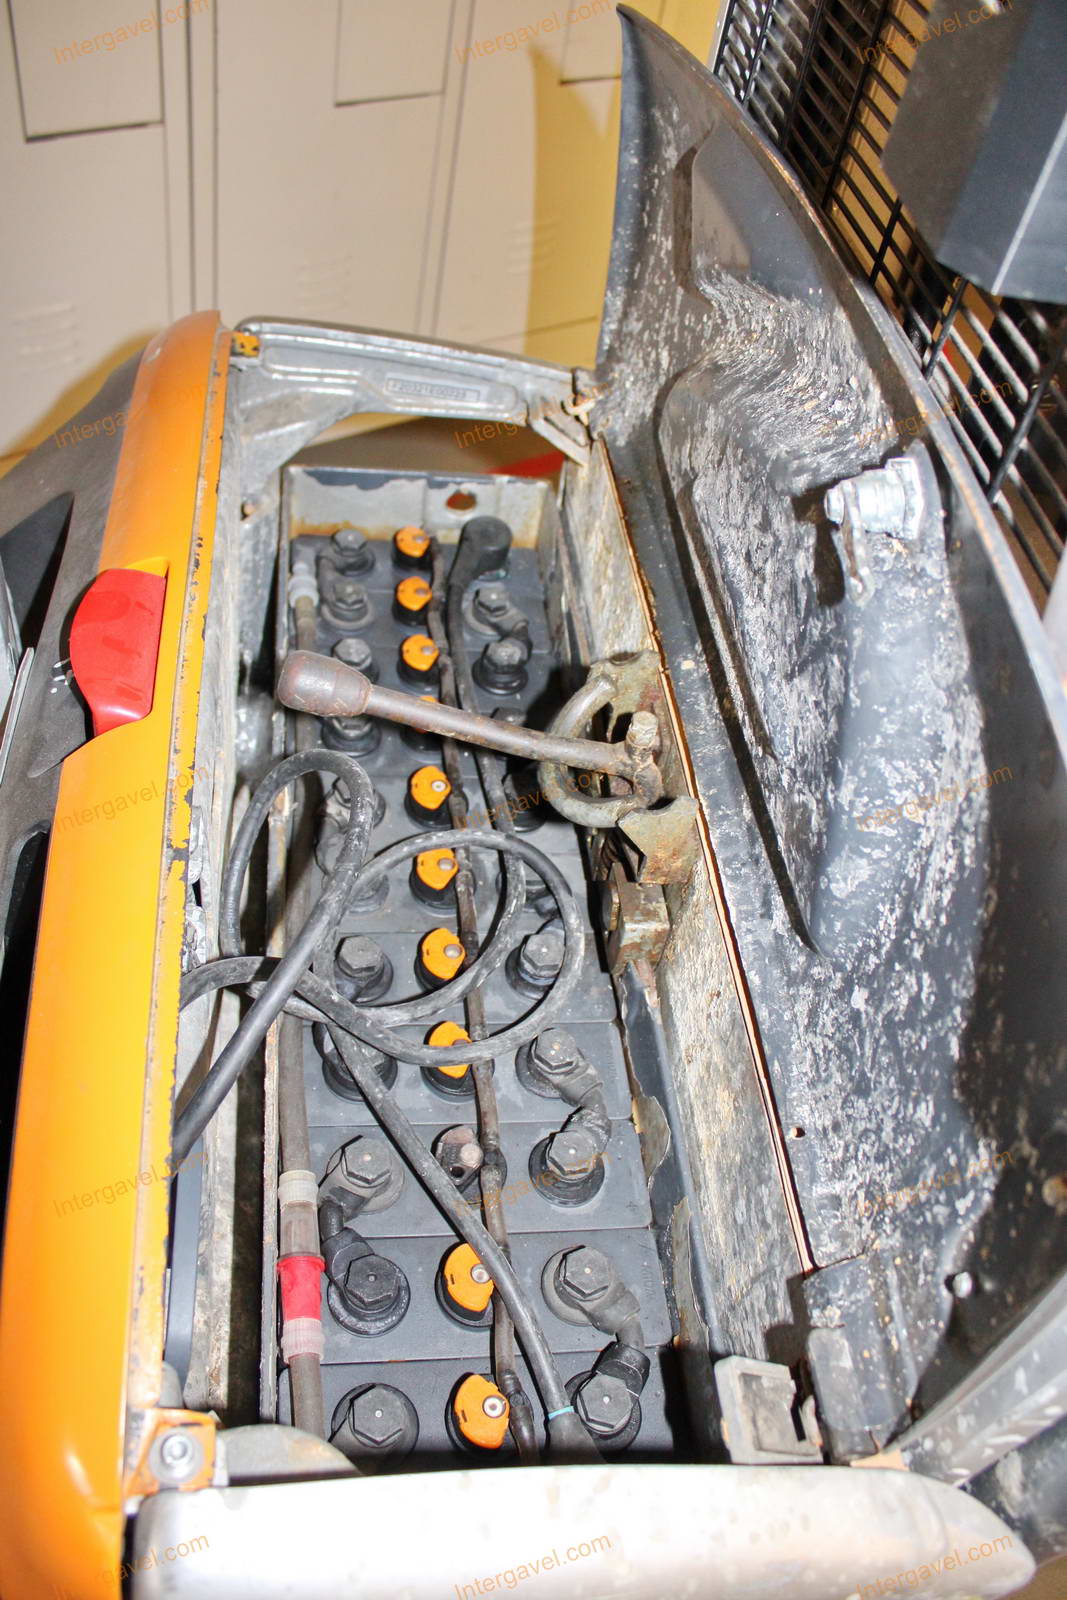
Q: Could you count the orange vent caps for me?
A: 10